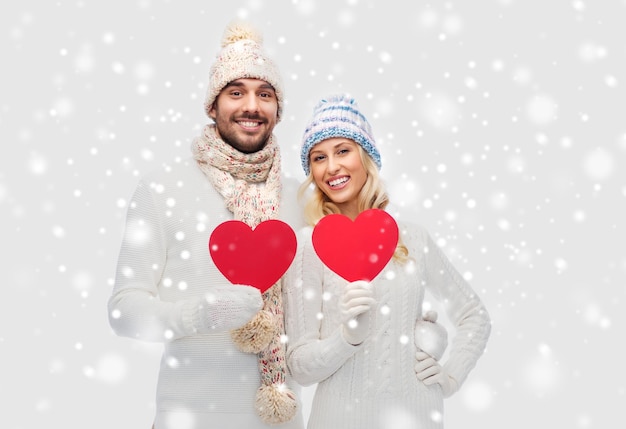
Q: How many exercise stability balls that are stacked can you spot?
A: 0